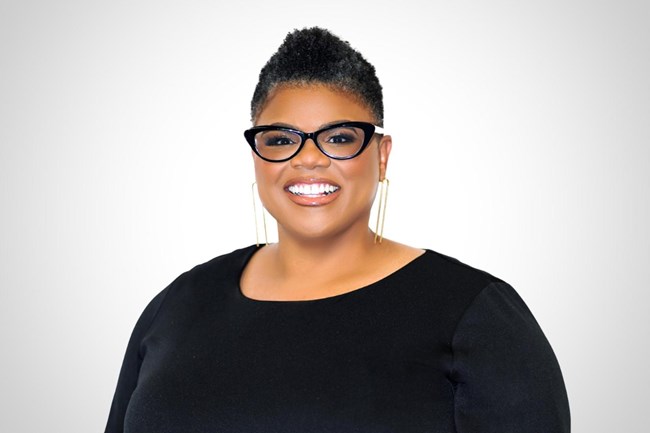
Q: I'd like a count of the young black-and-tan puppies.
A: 0